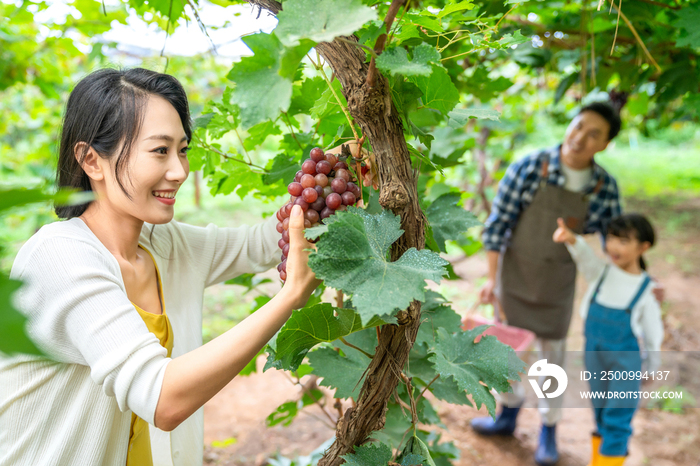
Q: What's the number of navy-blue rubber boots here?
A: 2